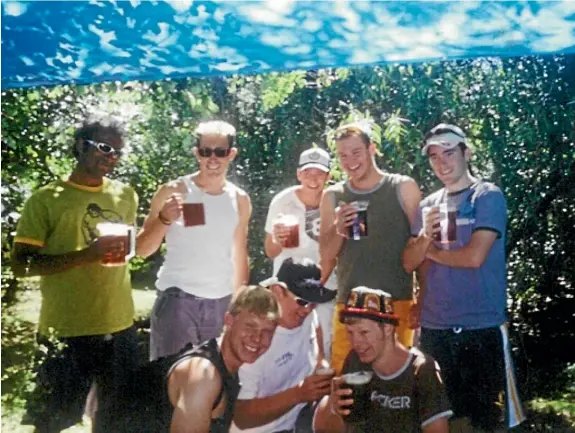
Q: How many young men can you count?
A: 8